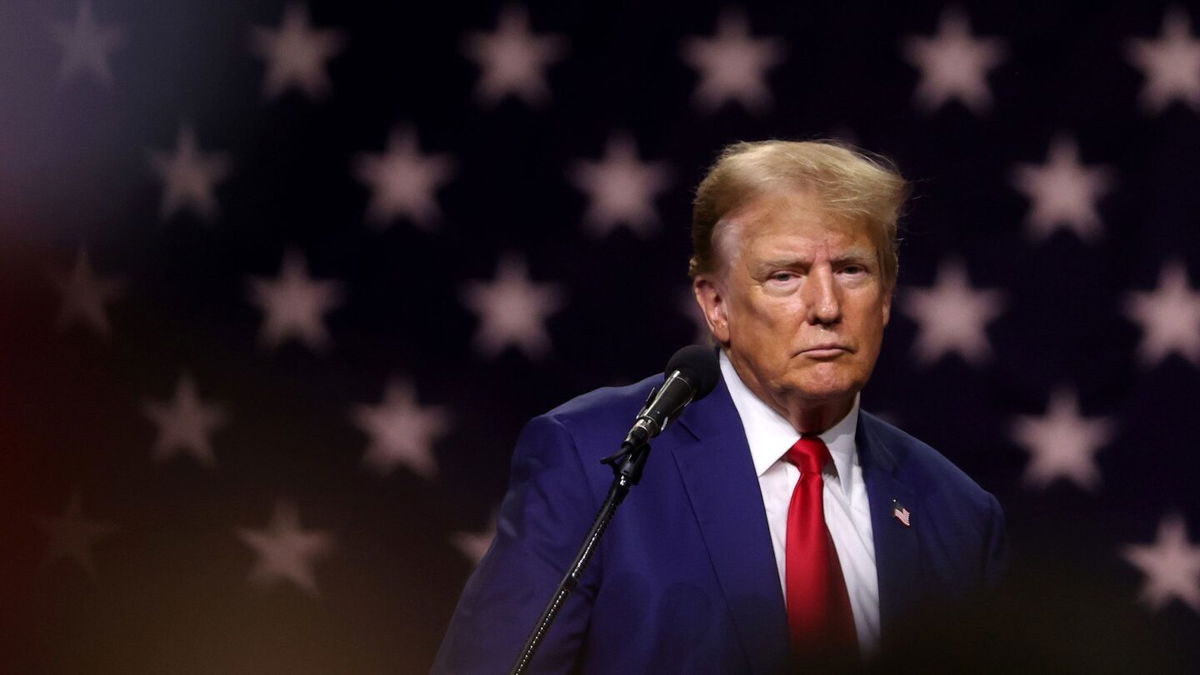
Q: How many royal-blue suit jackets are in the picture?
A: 1